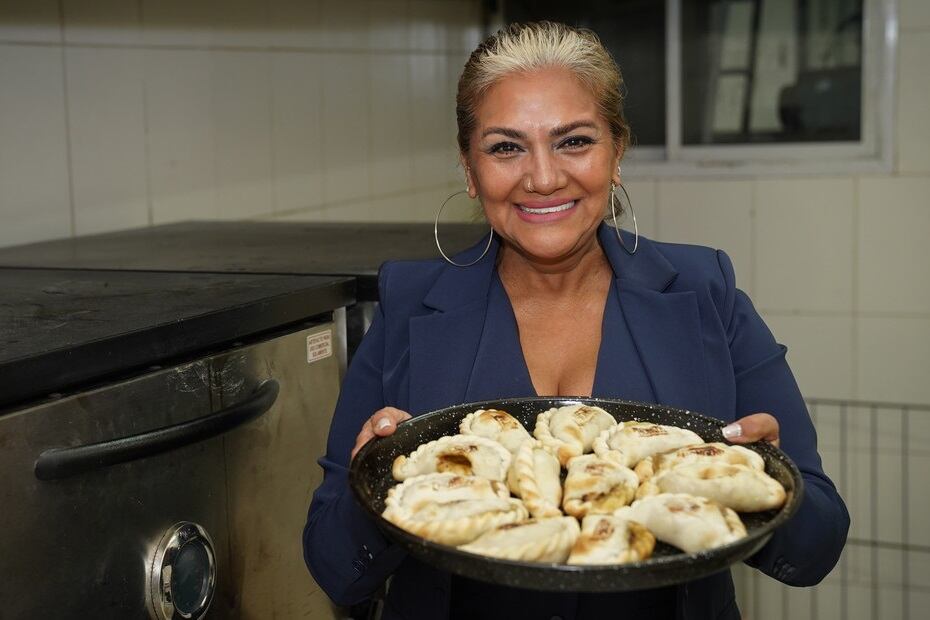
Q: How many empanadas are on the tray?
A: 13